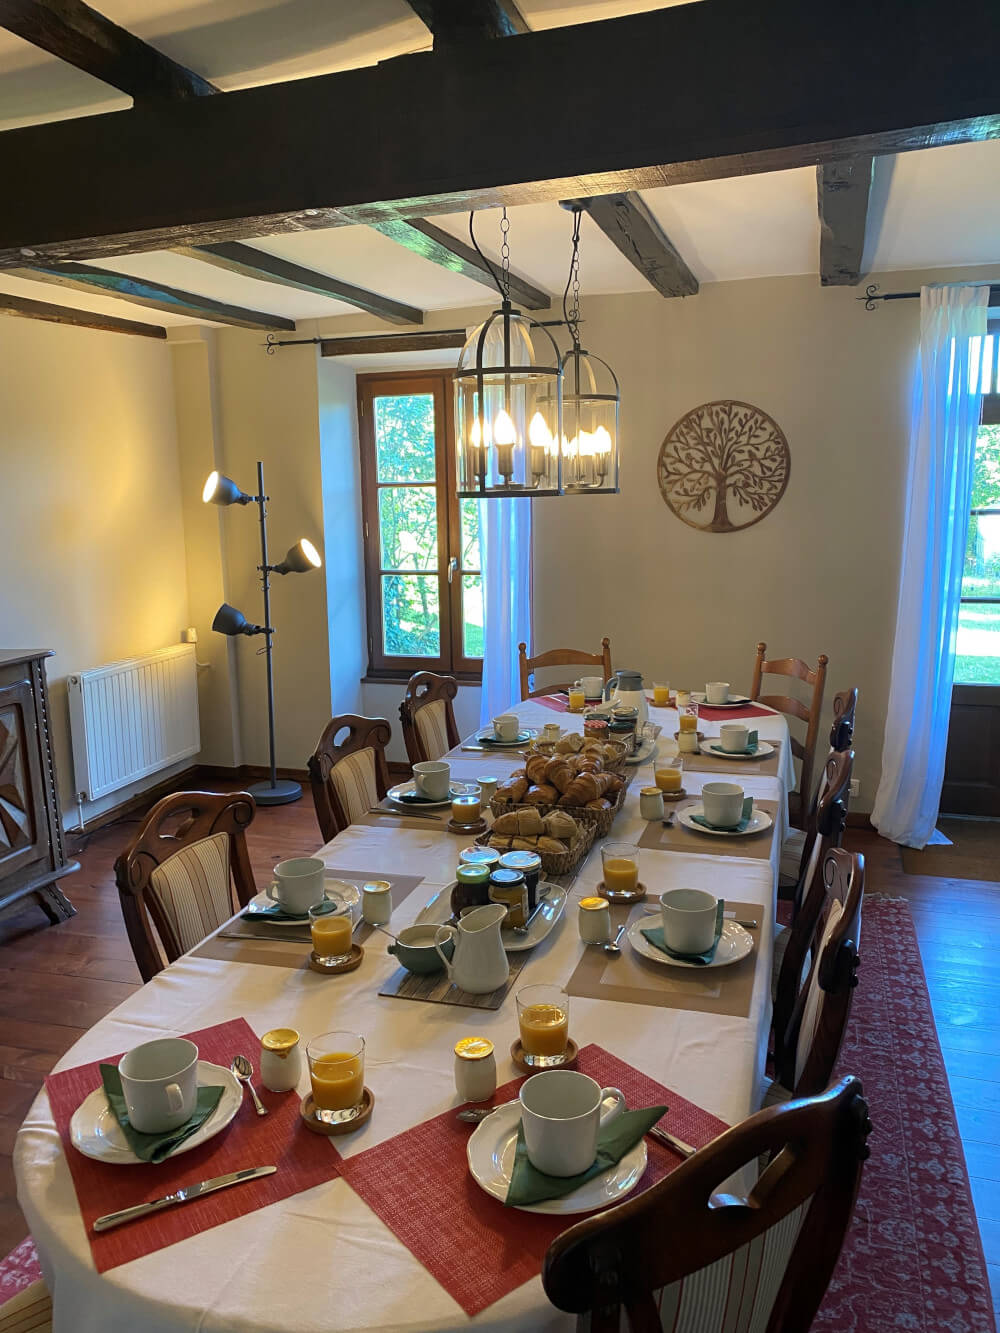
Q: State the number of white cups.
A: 10